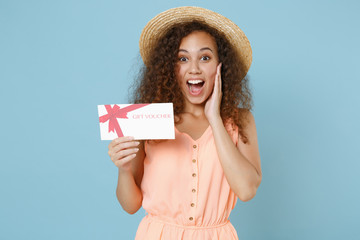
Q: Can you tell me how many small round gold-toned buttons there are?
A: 6